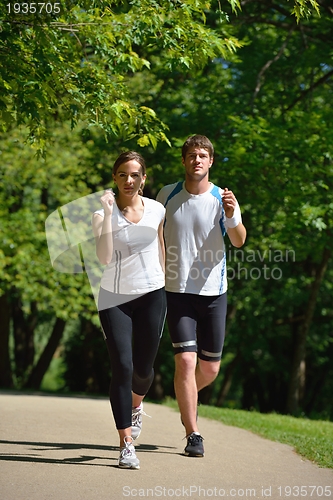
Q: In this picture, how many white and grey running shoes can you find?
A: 2